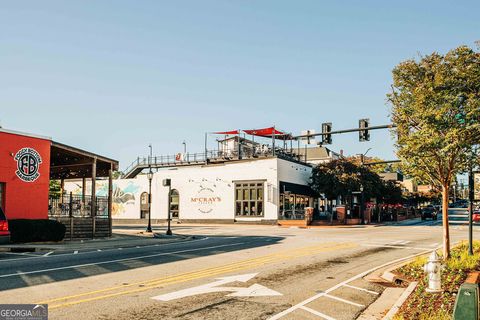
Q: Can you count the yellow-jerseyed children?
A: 0